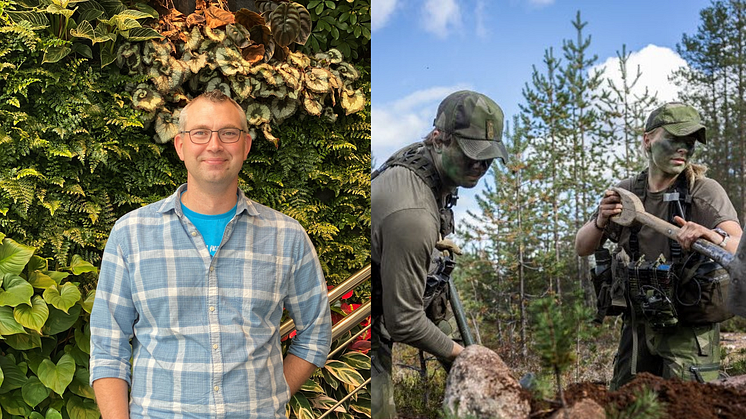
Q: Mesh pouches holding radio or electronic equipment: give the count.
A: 1